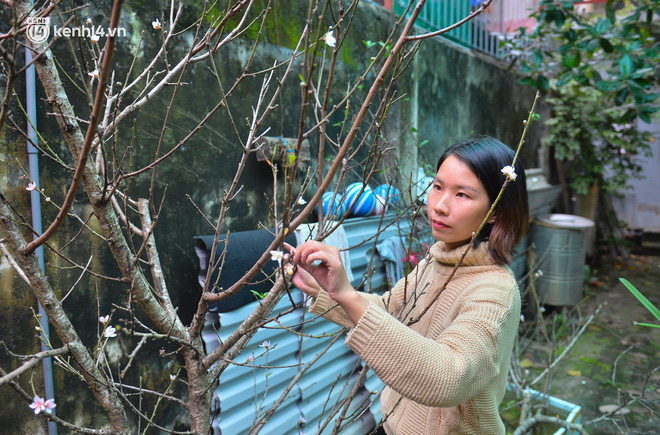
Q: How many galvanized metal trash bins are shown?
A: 1